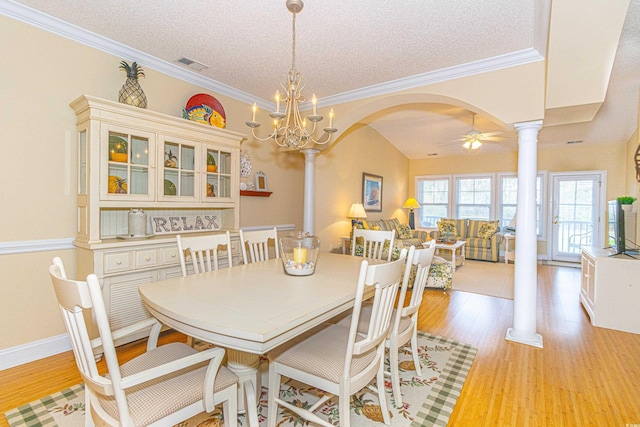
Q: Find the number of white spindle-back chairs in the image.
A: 6